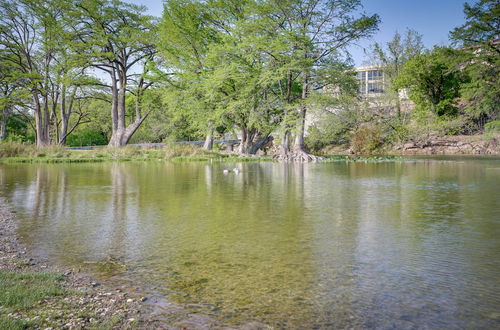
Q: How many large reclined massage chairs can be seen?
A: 0